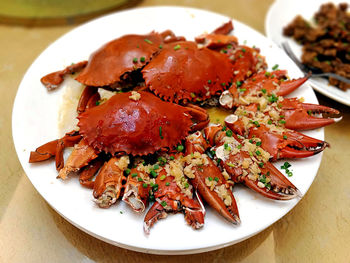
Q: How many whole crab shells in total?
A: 3